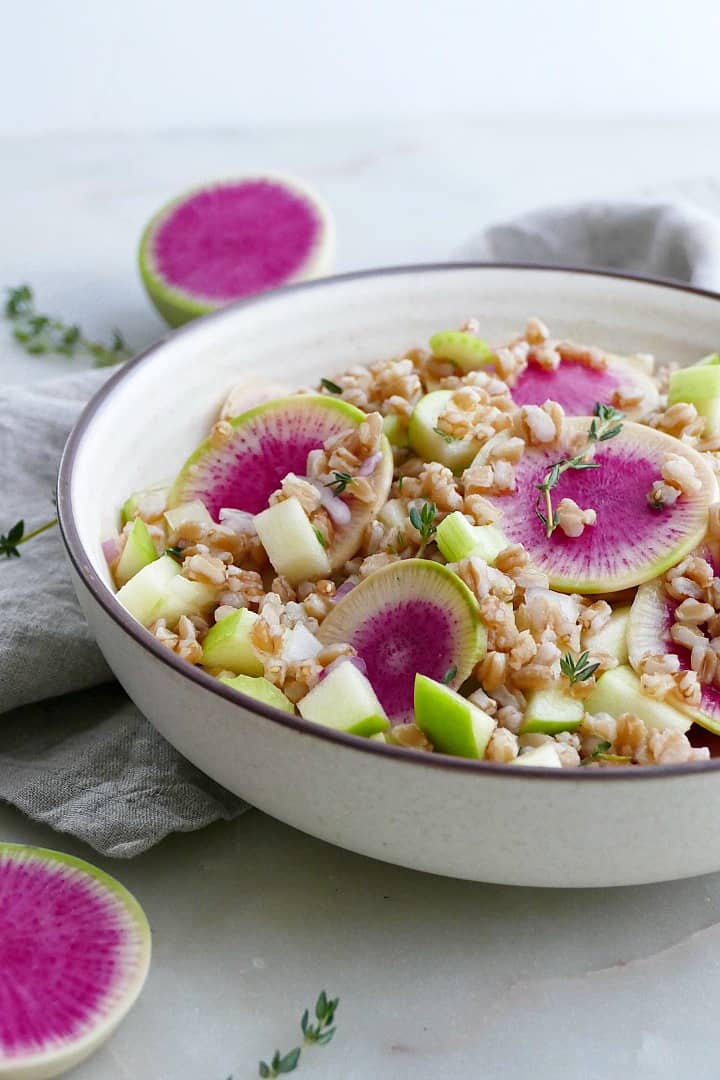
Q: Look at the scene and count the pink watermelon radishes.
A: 7